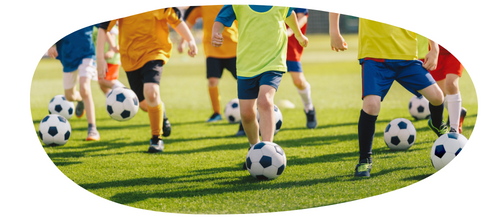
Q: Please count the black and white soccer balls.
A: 9